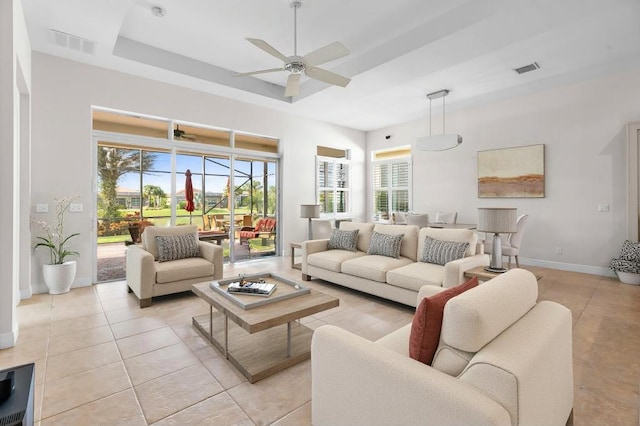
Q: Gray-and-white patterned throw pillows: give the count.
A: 4